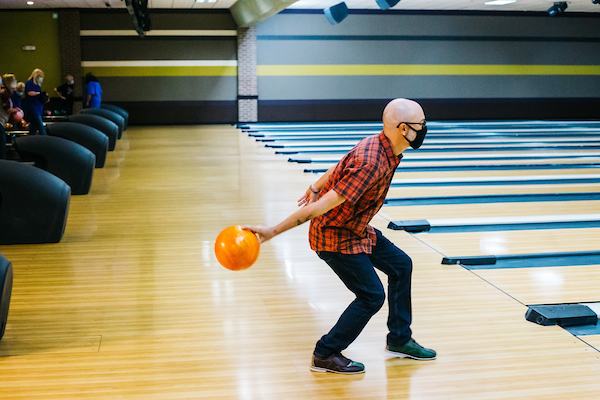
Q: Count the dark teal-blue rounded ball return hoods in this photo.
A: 7